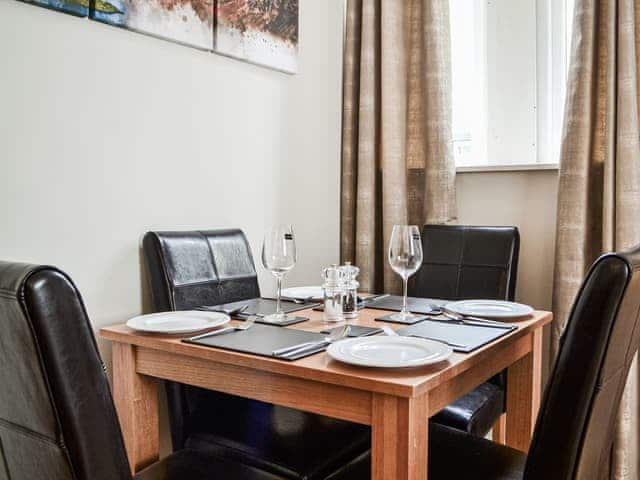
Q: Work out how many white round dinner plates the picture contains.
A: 4